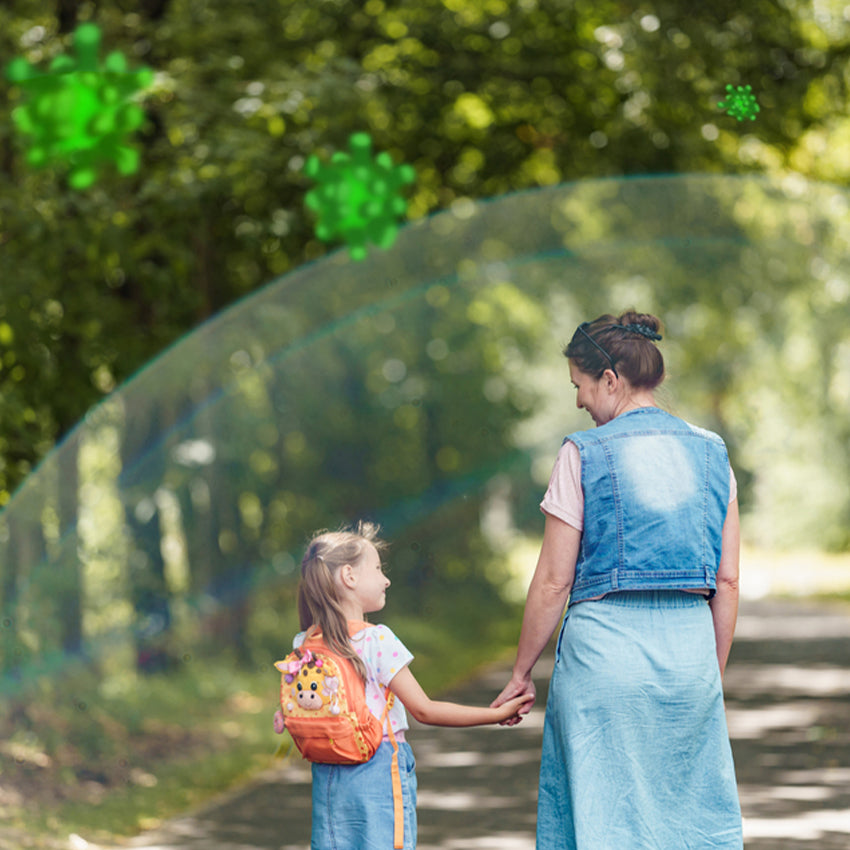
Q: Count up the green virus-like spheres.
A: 3